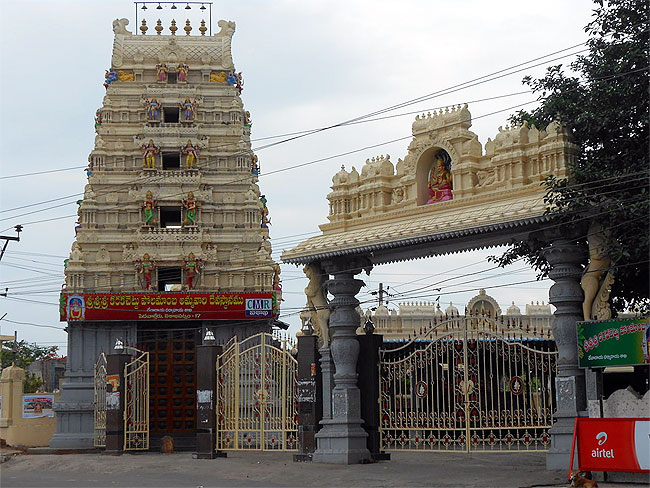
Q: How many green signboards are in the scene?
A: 1